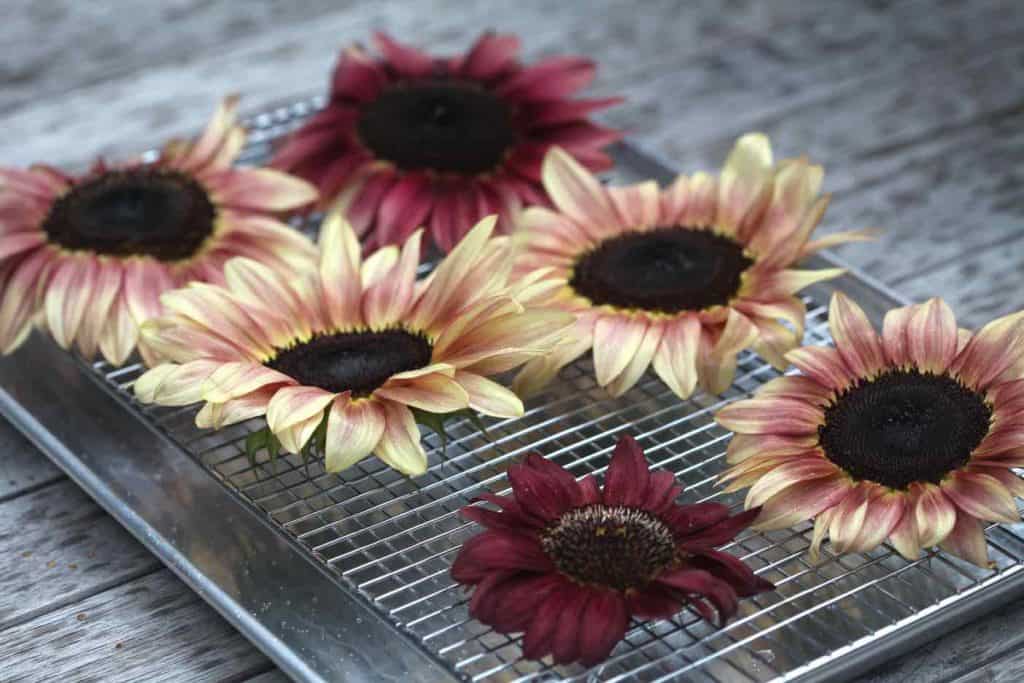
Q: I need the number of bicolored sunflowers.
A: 4